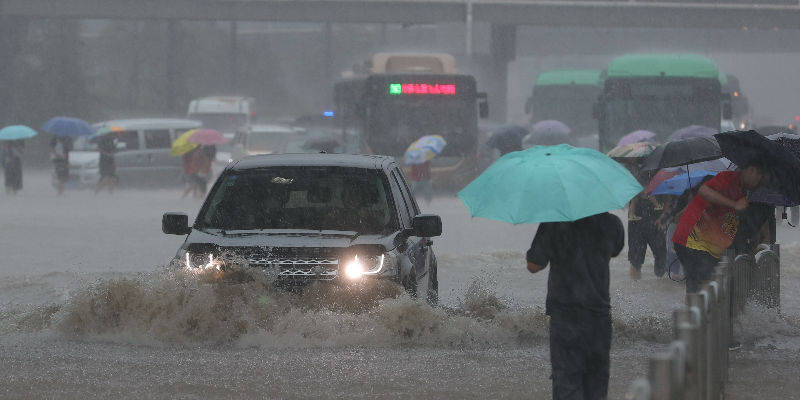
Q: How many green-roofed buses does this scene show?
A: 2